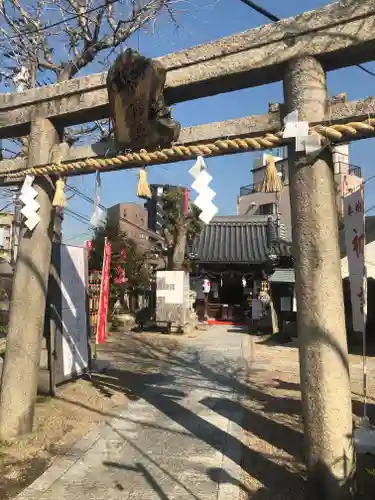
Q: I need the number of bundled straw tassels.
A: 3